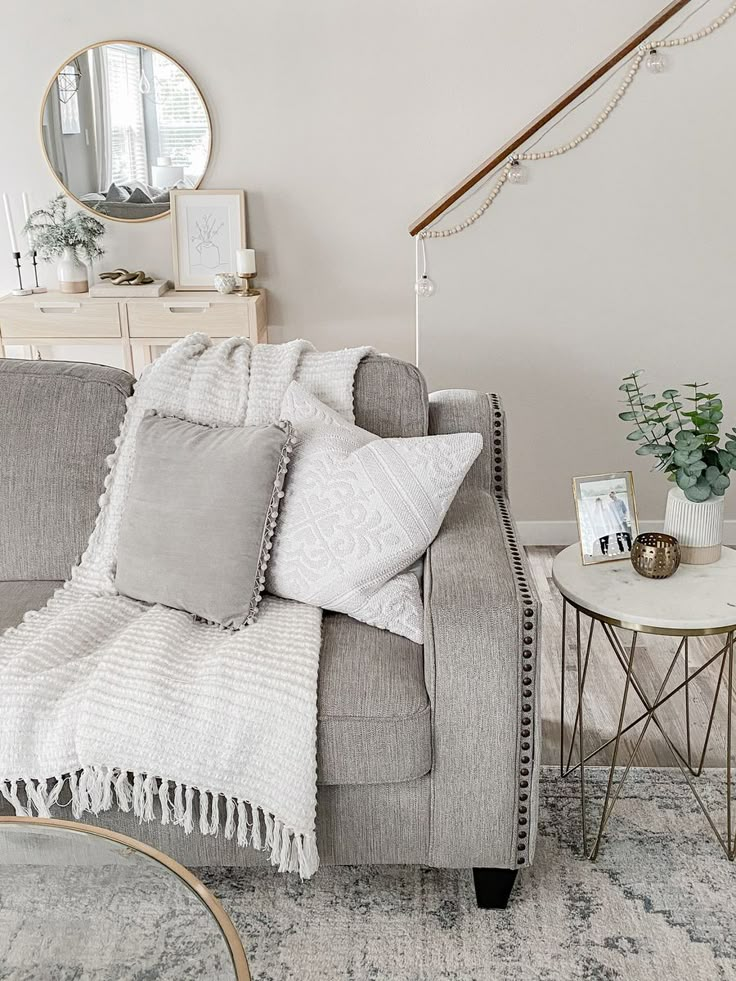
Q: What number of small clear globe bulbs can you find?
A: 3